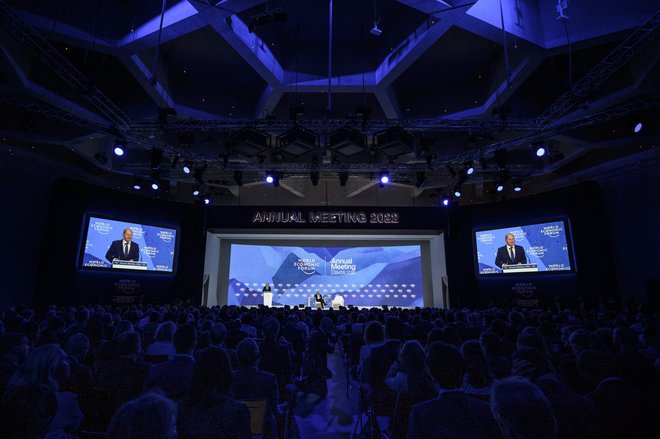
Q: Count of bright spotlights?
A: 15